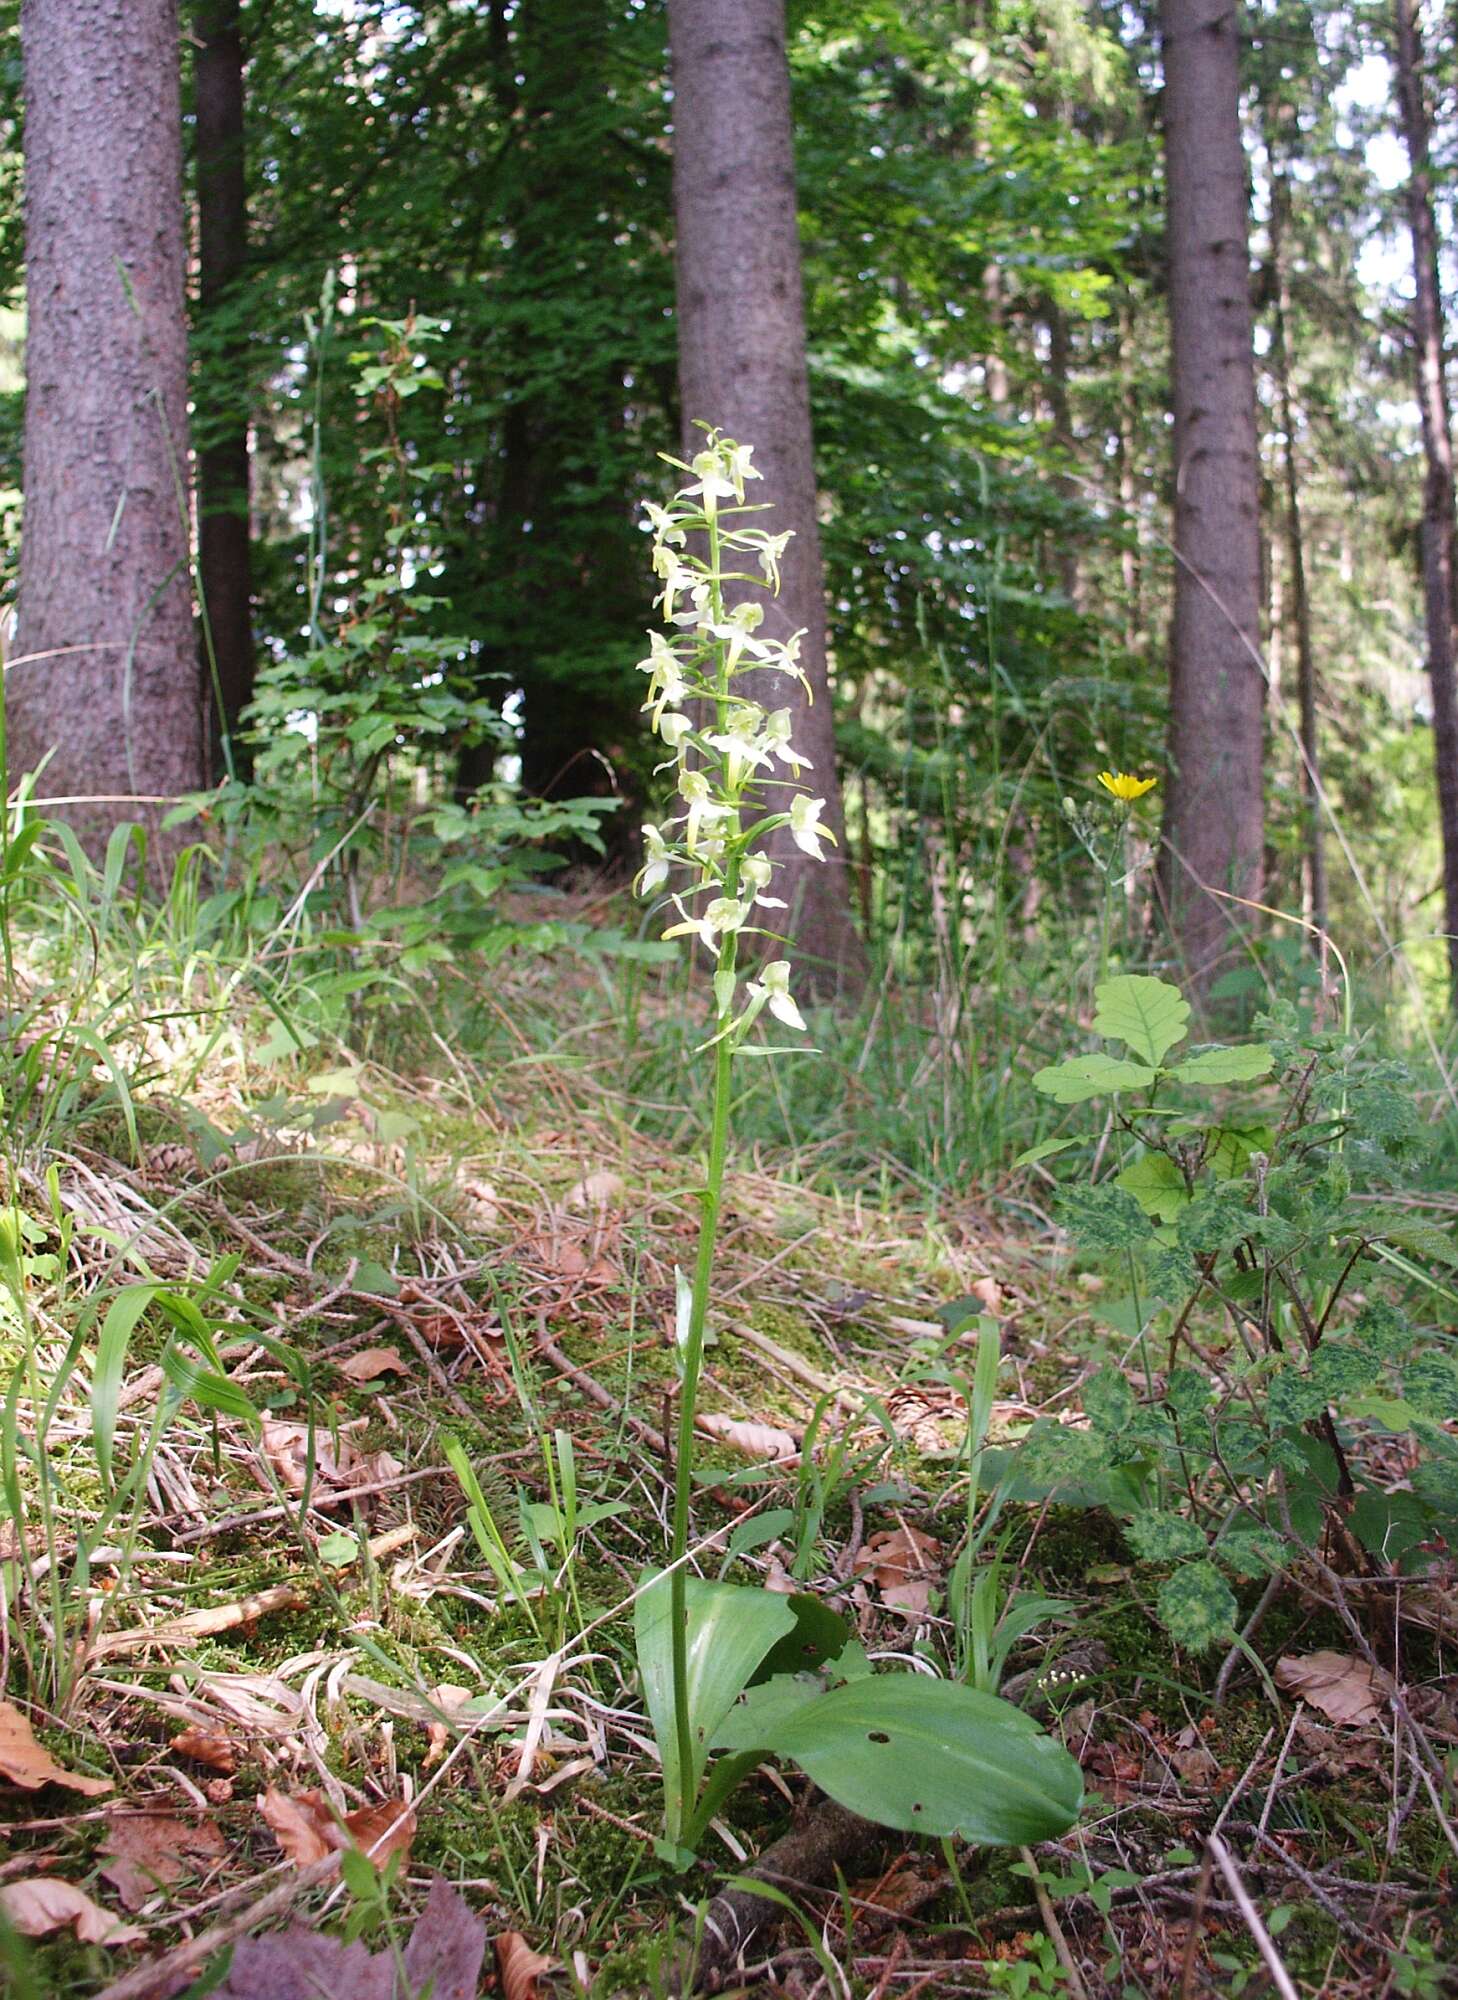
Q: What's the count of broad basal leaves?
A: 2